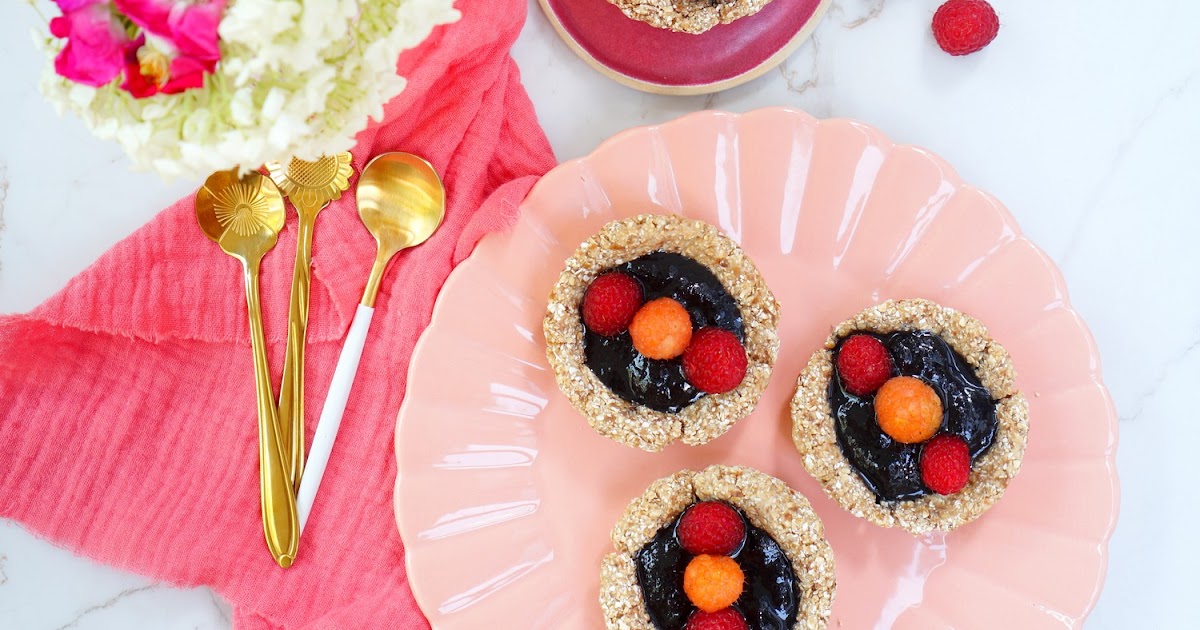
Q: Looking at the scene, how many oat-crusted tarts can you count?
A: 4